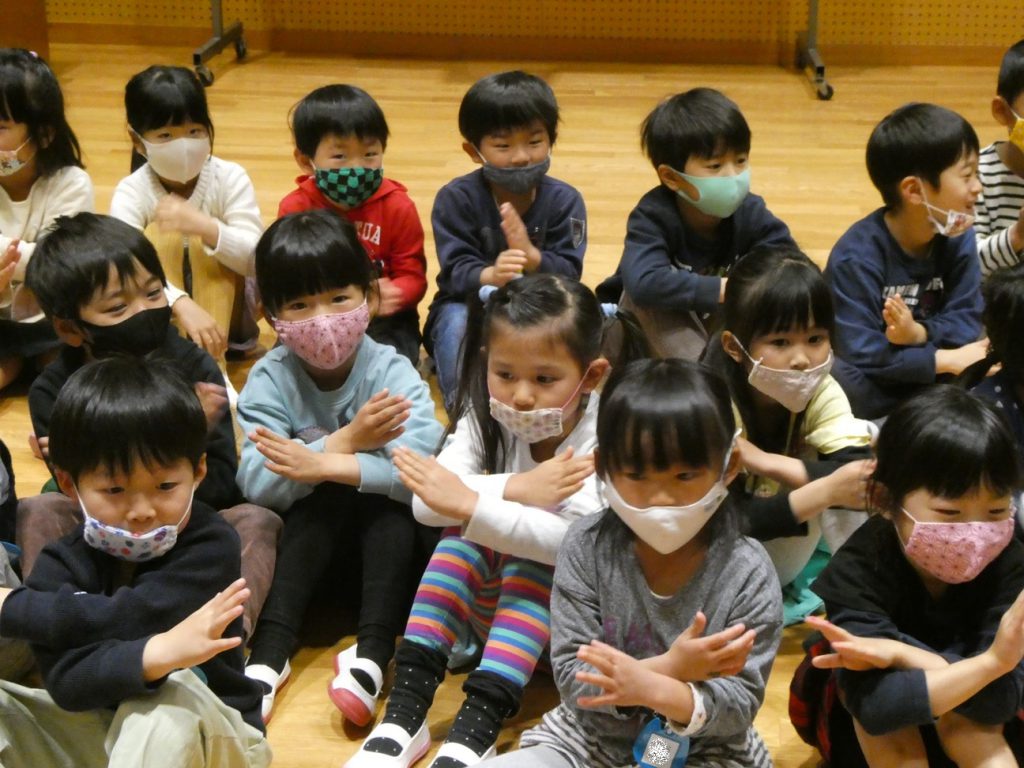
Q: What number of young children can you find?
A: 15